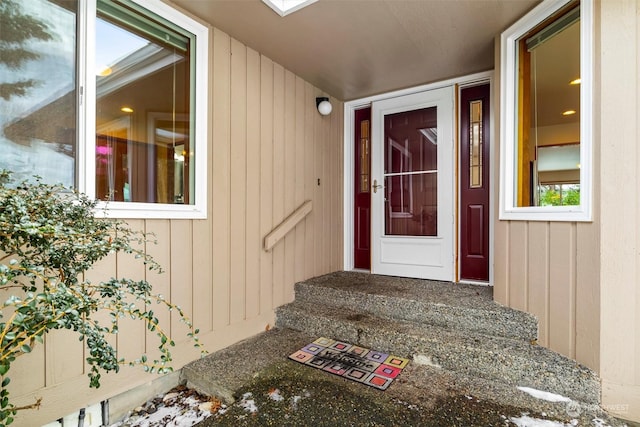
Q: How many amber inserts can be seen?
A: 2